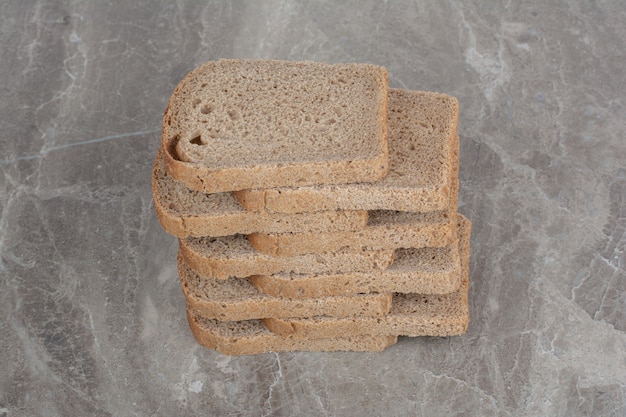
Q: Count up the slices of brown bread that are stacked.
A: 9